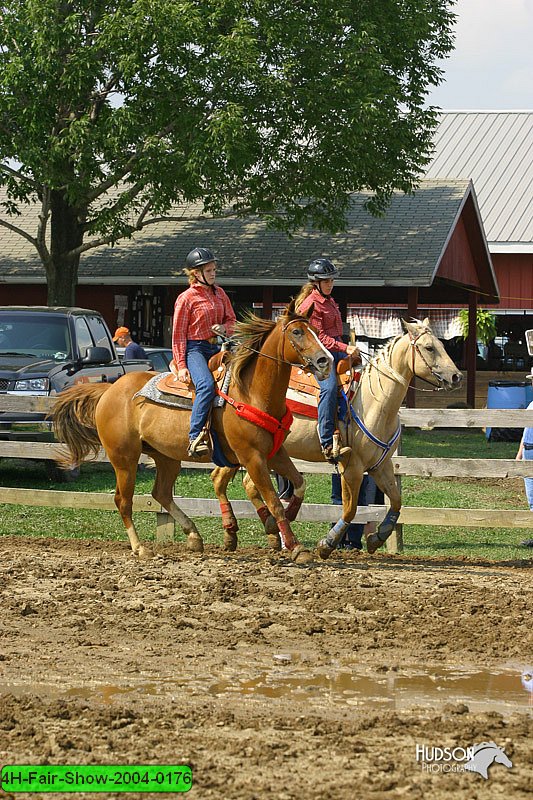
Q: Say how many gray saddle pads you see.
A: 1